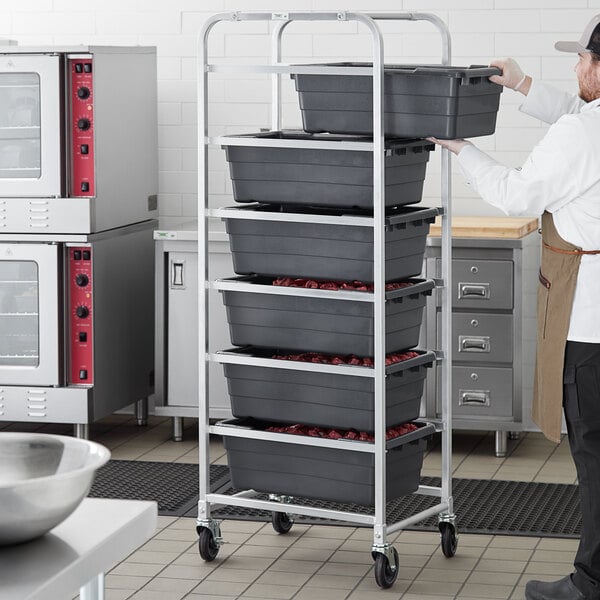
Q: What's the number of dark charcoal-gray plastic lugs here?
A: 6